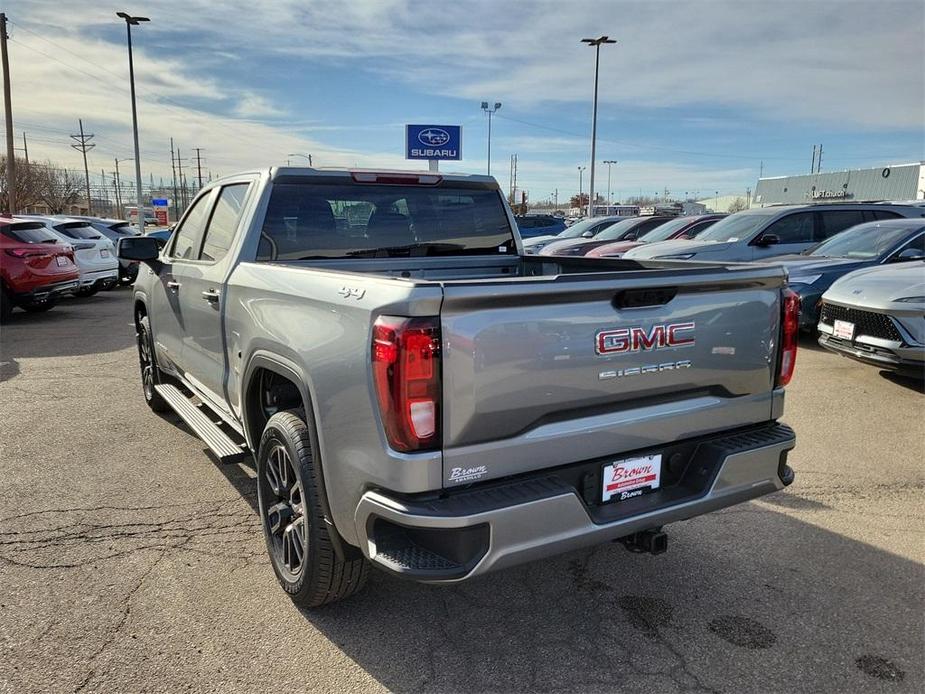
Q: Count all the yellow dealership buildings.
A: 0